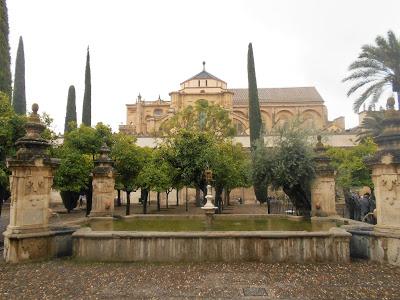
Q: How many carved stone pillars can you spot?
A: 4